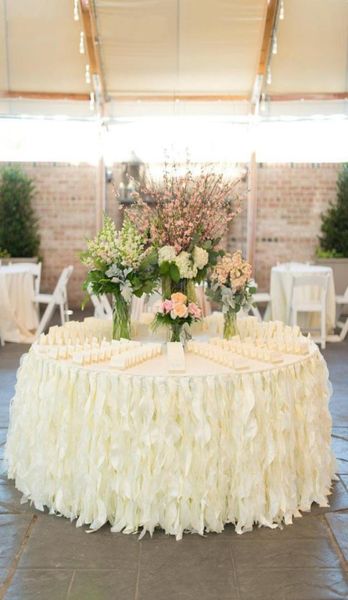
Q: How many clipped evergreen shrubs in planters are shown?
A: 2